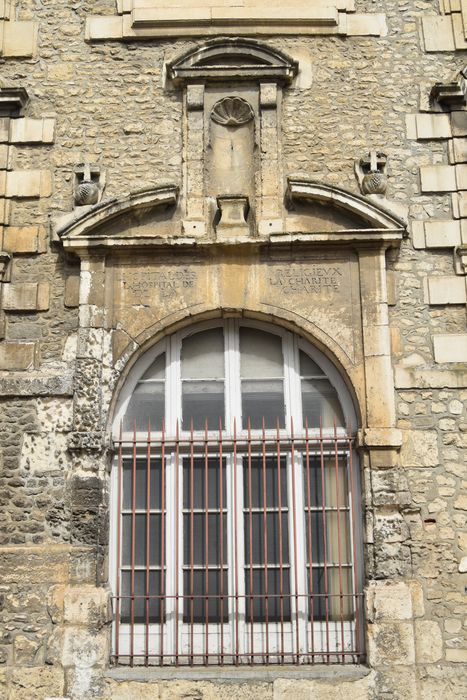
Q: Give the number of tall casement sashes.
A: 4